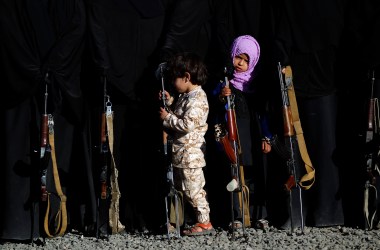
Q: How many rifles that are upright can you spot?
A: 6